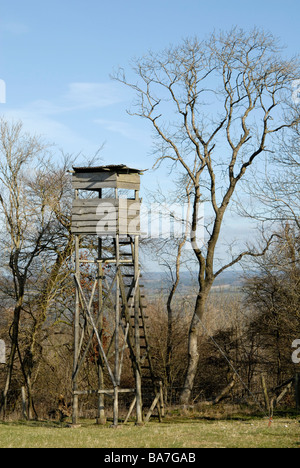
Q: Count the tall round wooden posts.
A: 4